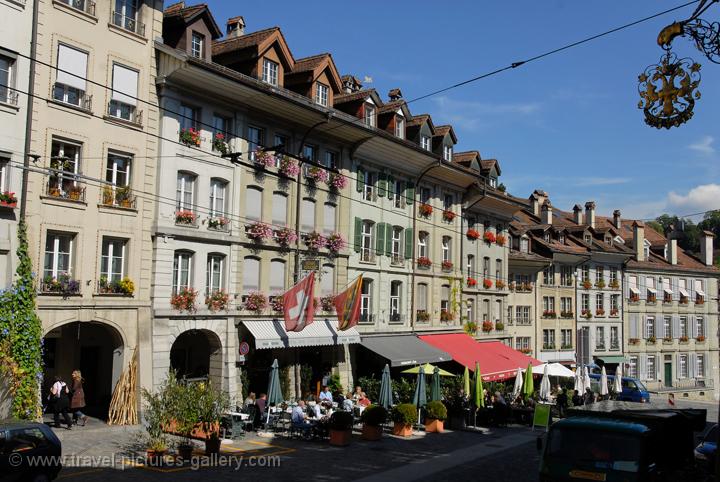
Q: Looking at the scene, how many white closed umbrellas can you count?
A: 6